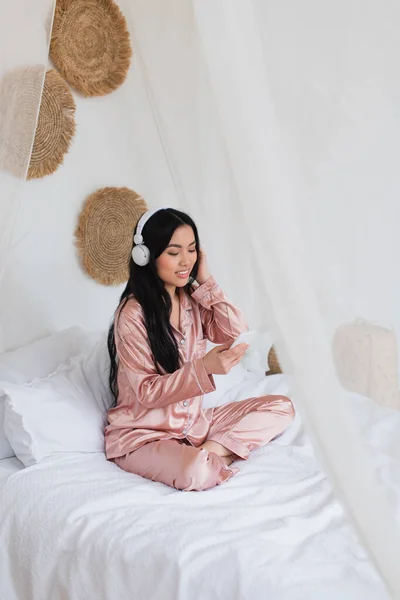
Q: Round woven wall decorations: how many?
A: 3